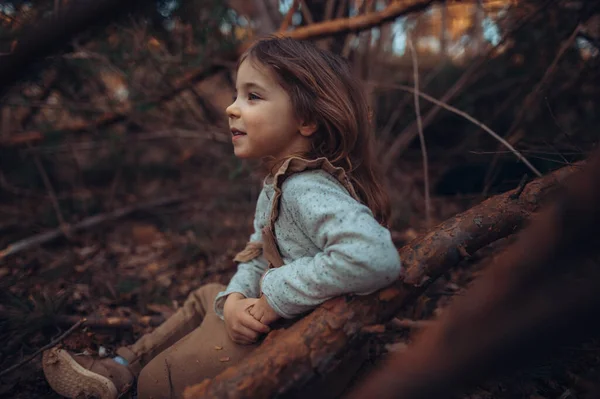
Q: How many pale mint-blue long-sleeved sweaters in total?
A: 1